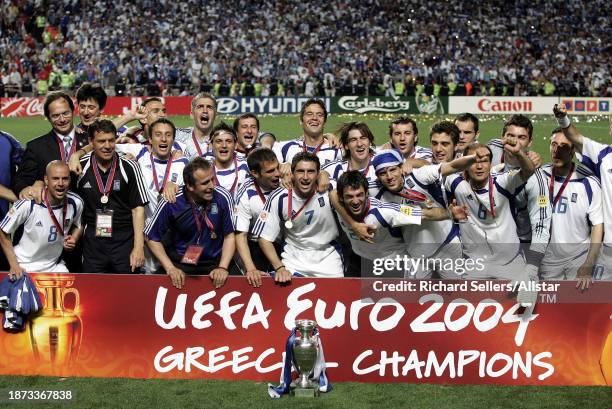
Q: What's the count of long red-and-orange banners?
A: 1